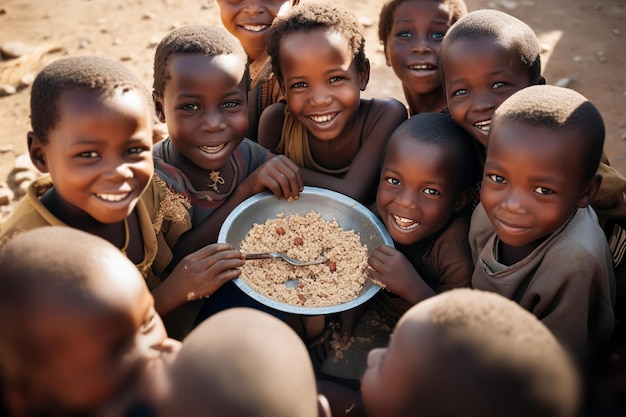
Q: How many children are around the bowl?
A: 11